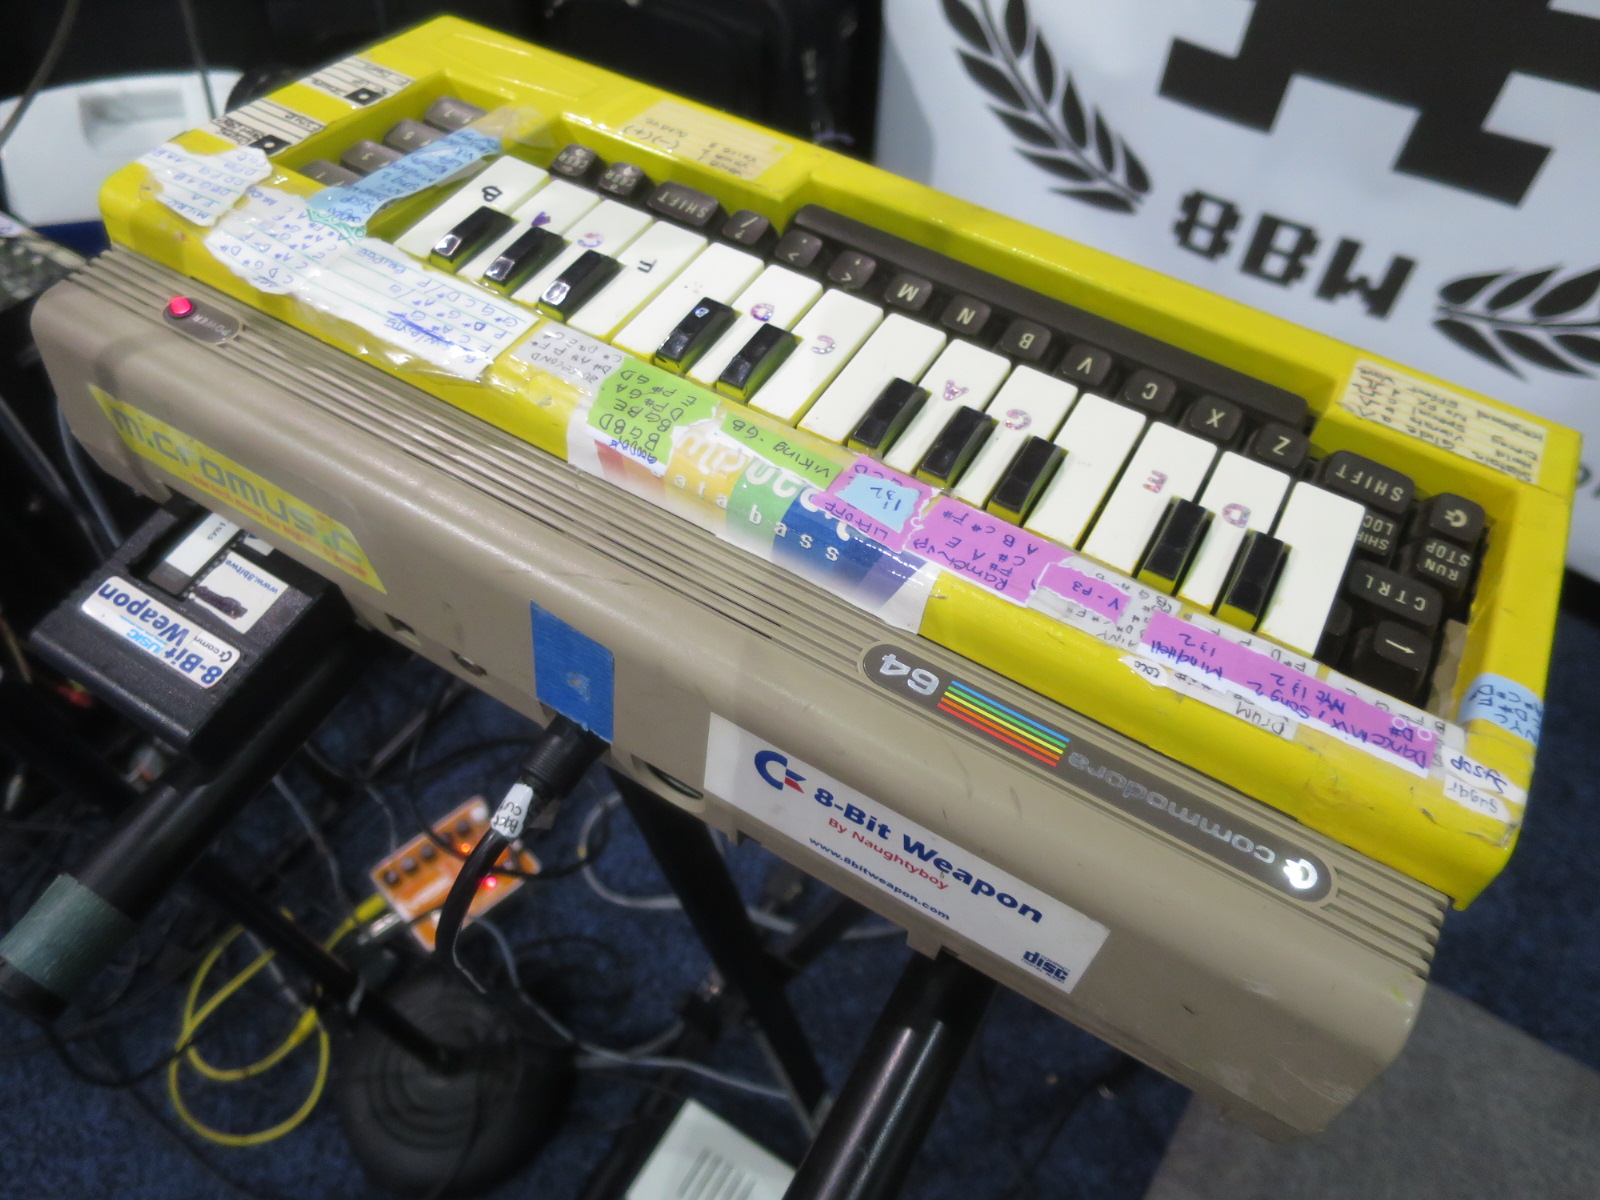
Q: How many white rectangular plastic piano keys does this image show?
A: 14